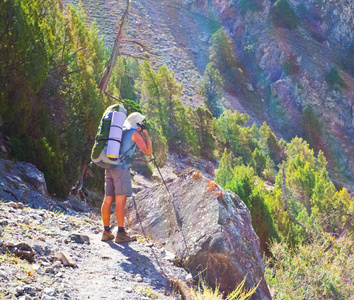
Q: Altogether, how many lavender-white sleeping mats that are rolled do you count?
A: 1